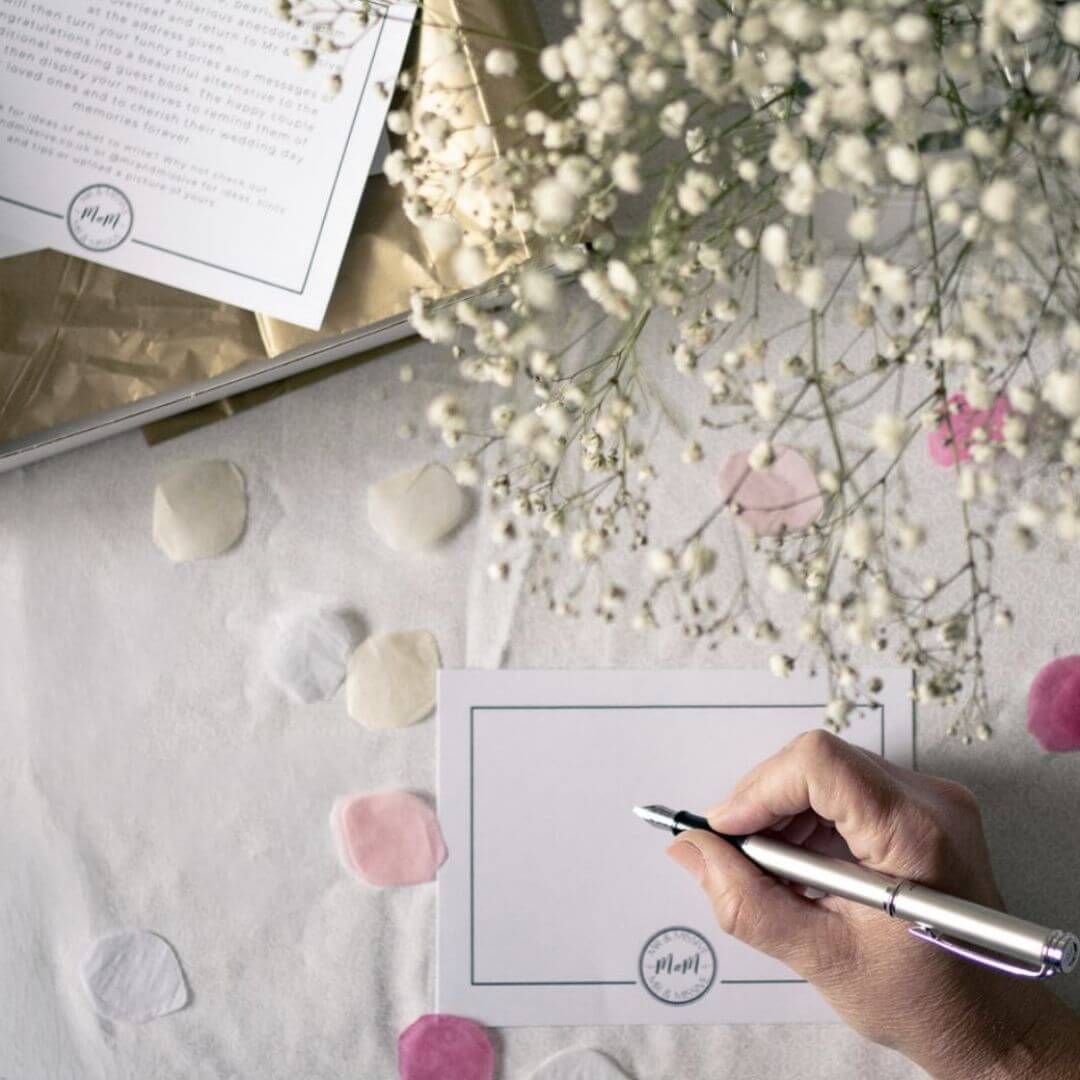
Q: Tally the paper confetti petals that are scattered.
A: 11